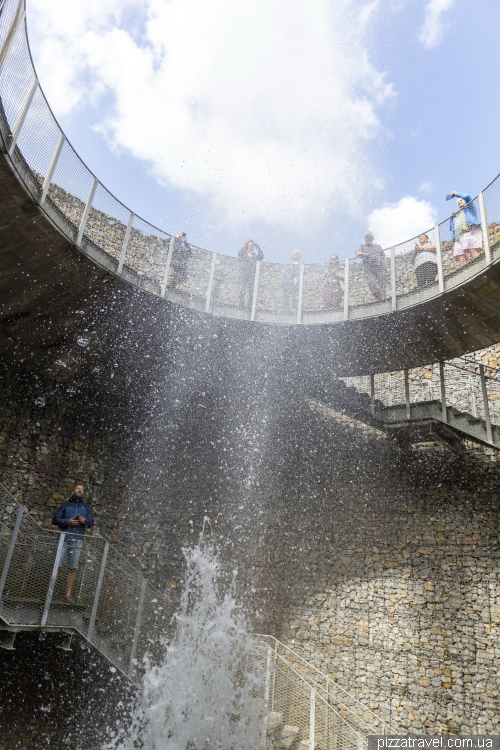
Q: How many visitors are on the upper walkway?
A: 7